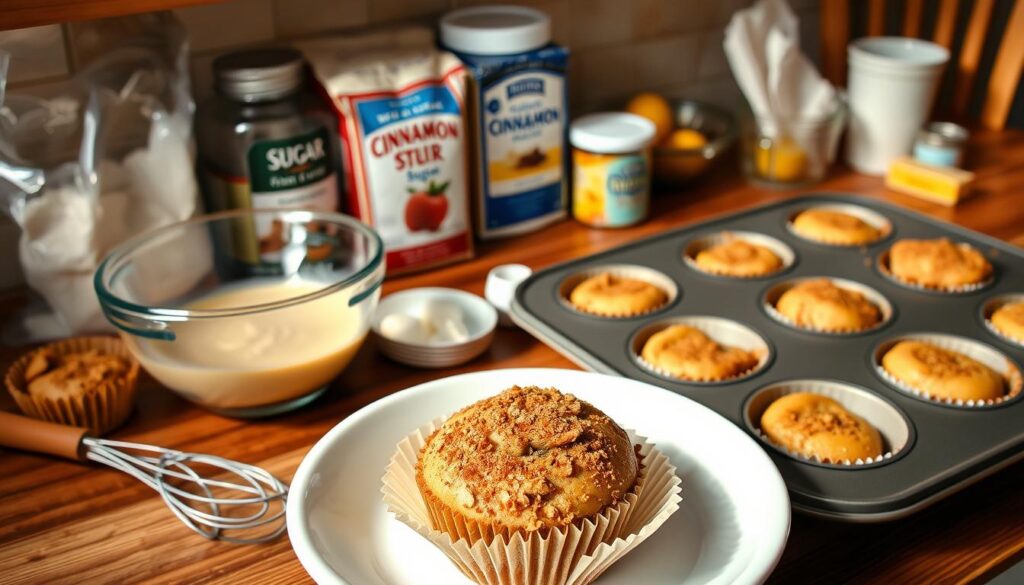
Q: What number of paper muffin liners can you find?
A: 11